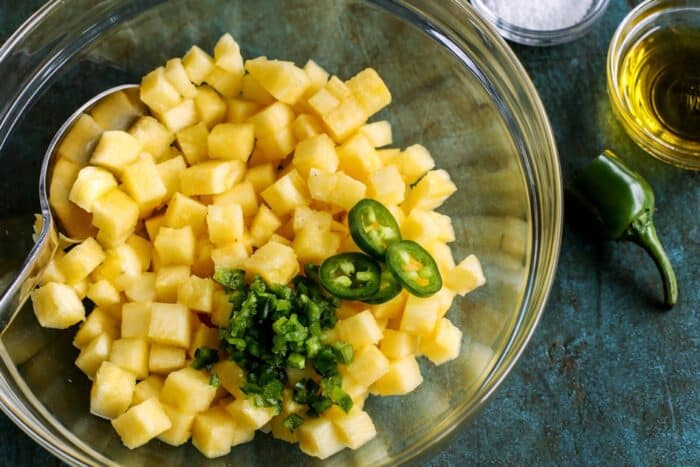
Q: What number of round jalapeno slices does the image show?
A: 4